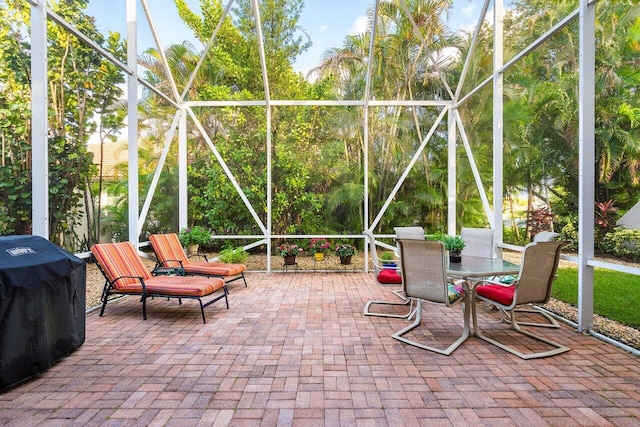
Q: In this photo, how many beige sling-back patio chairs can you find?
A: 6